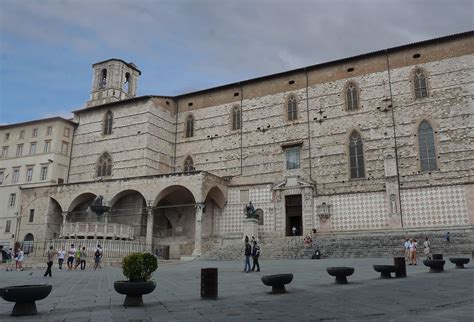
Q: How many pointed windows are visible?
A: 10